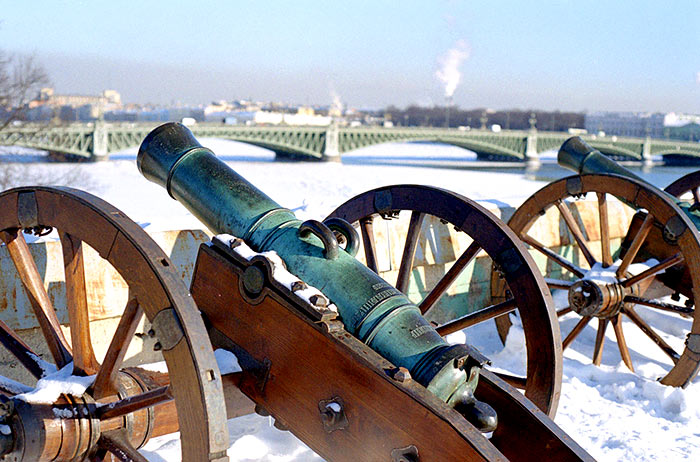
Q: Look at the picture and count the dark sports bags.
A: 0